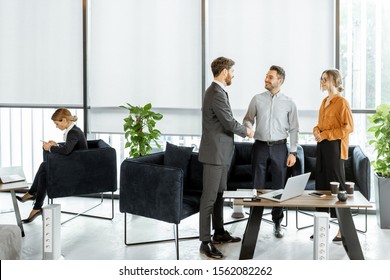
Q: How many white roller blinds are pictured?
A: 3